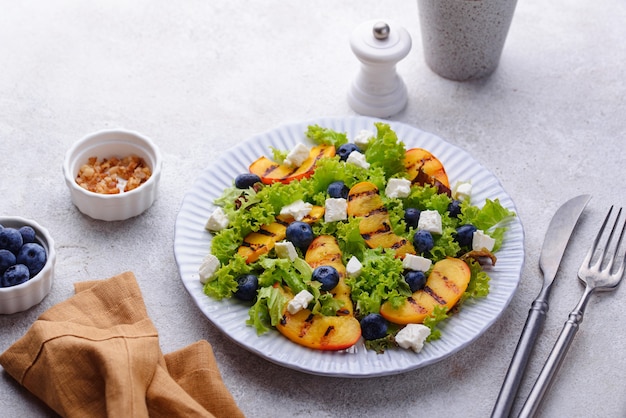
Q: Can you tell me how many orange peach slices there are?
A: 7